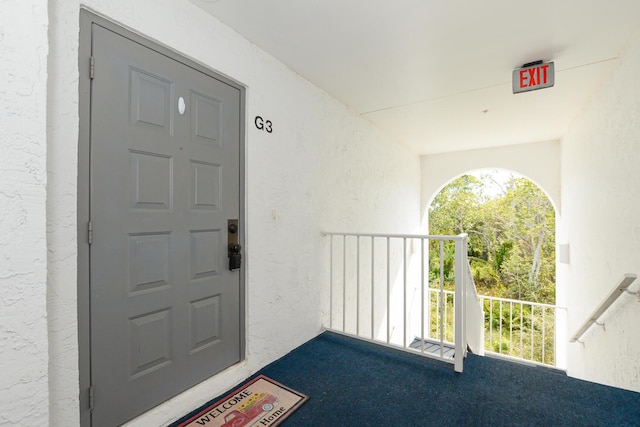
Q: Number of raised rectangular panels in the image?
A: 8